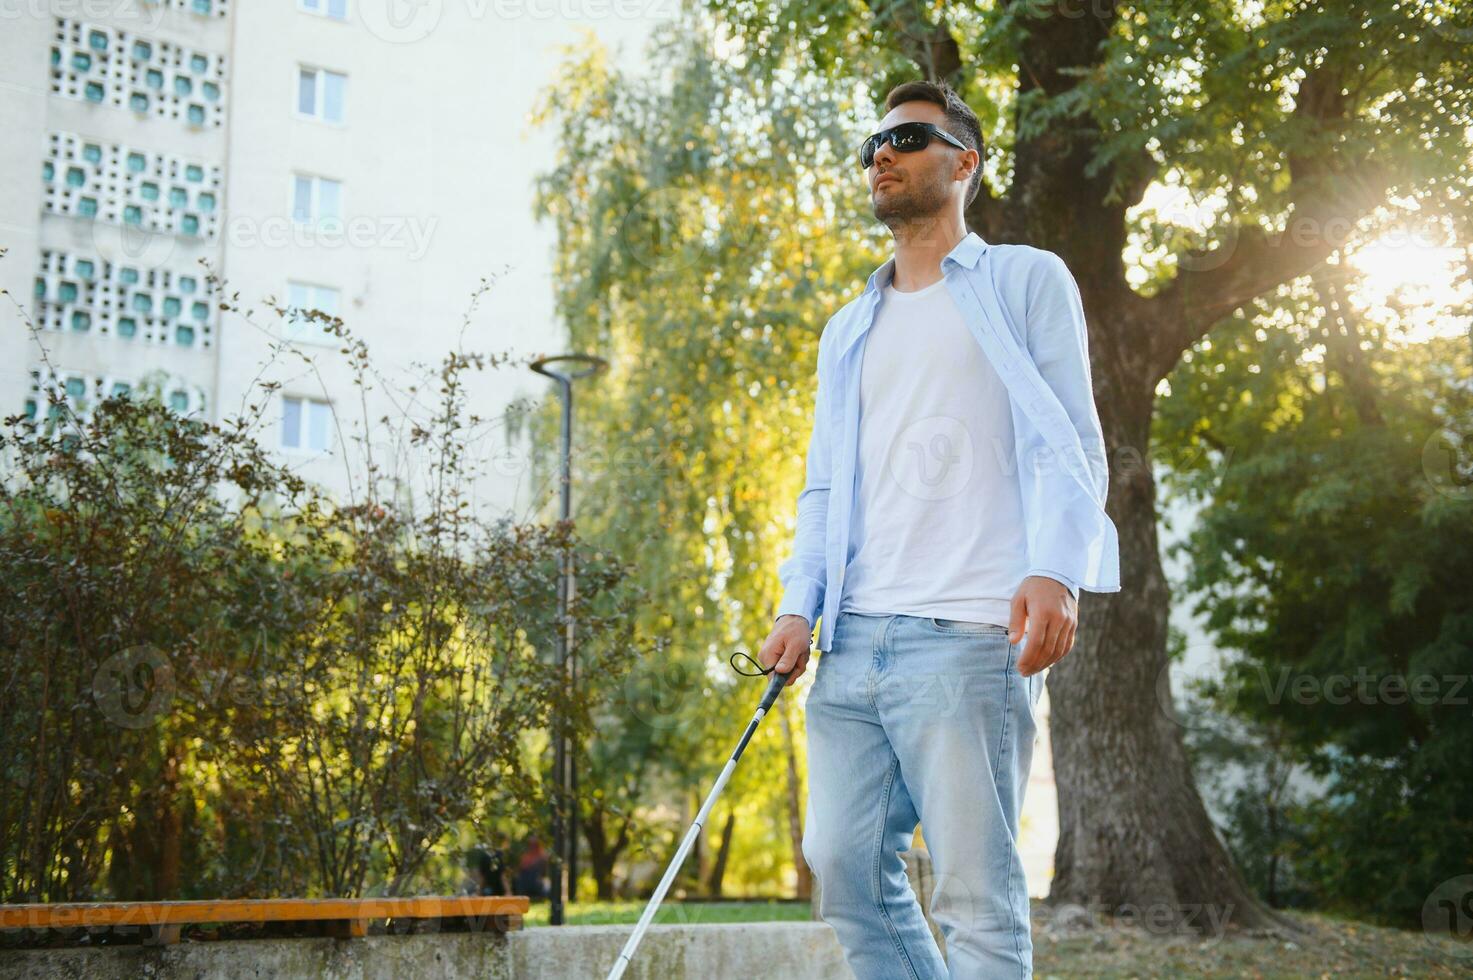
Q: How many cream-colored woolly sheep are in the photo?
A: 0